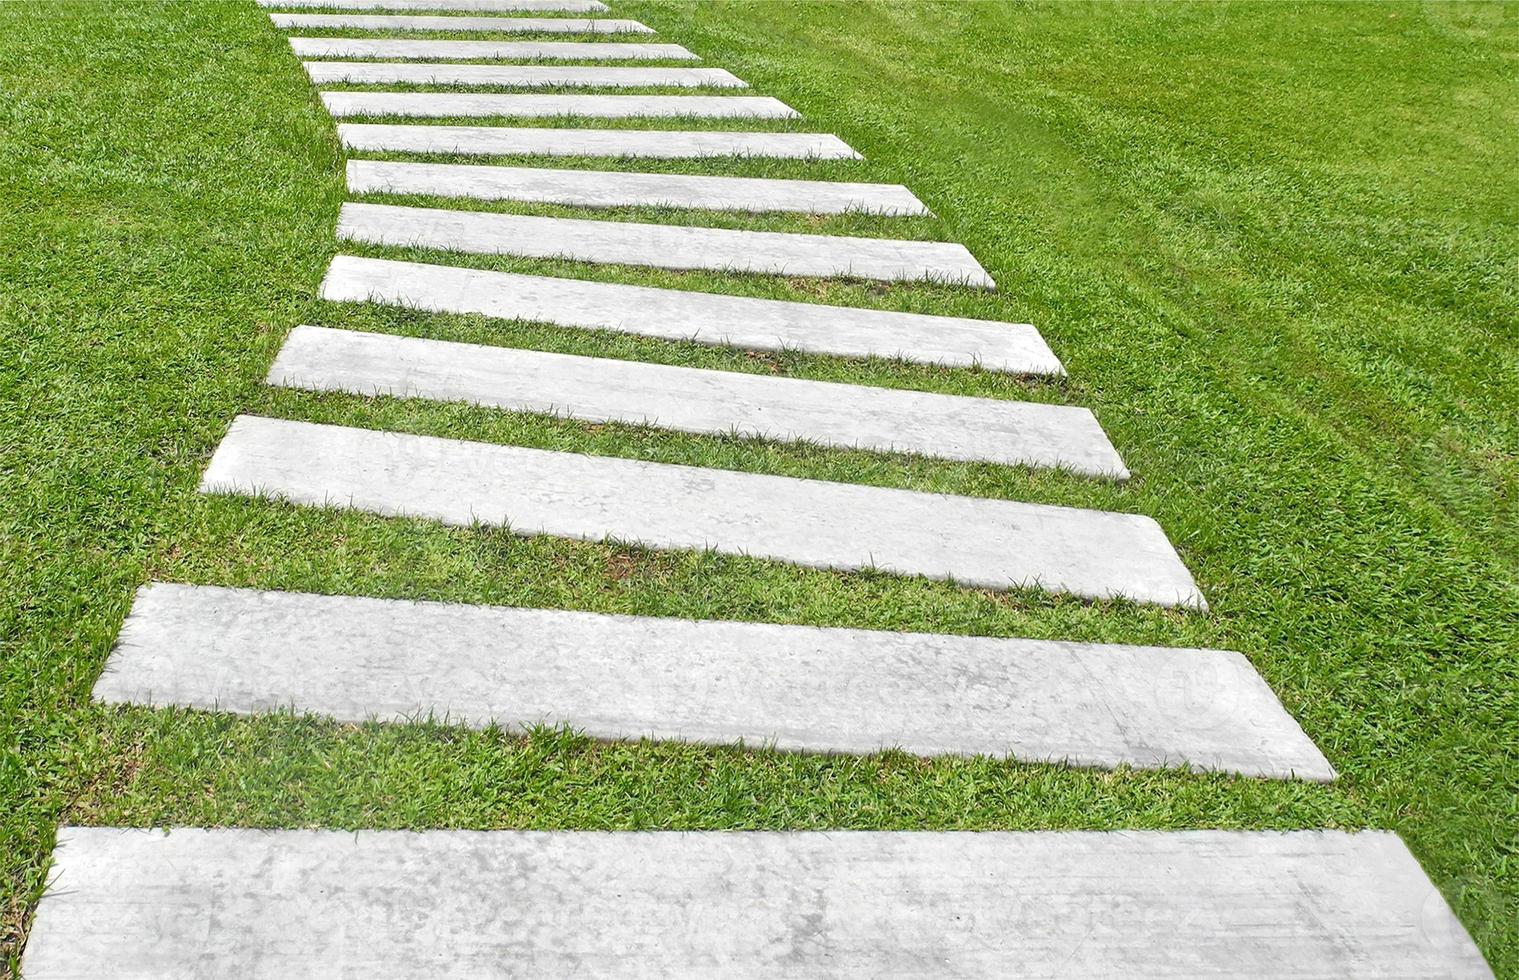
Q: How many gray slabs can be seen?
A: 13